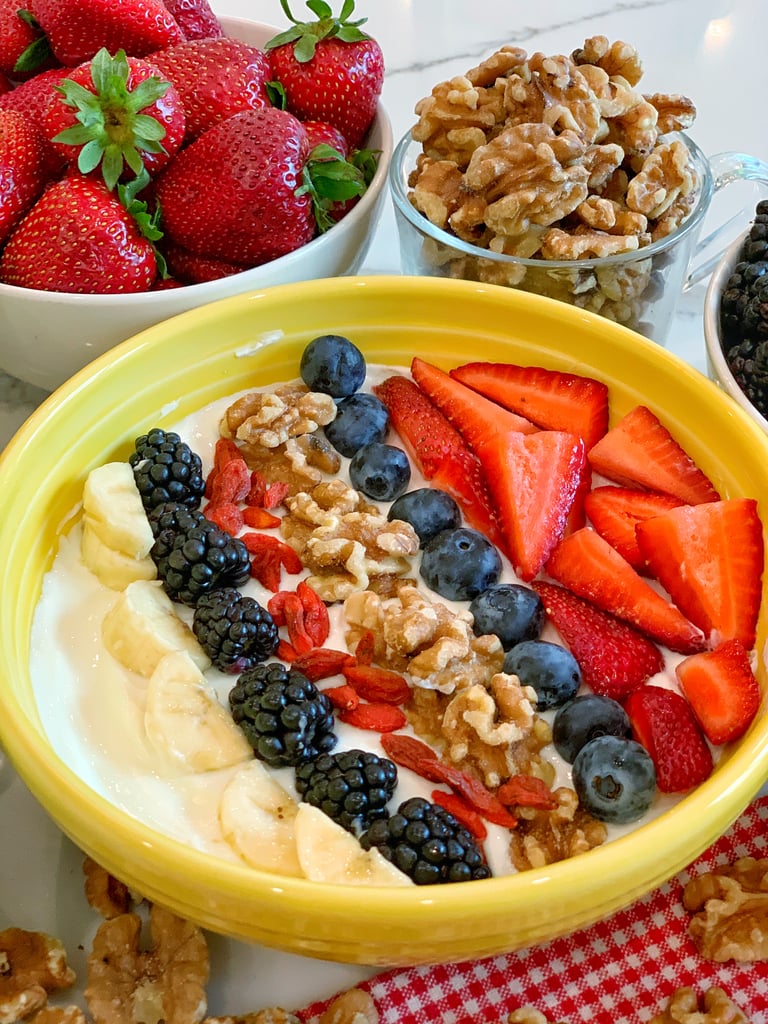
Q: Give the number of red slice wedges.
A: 11